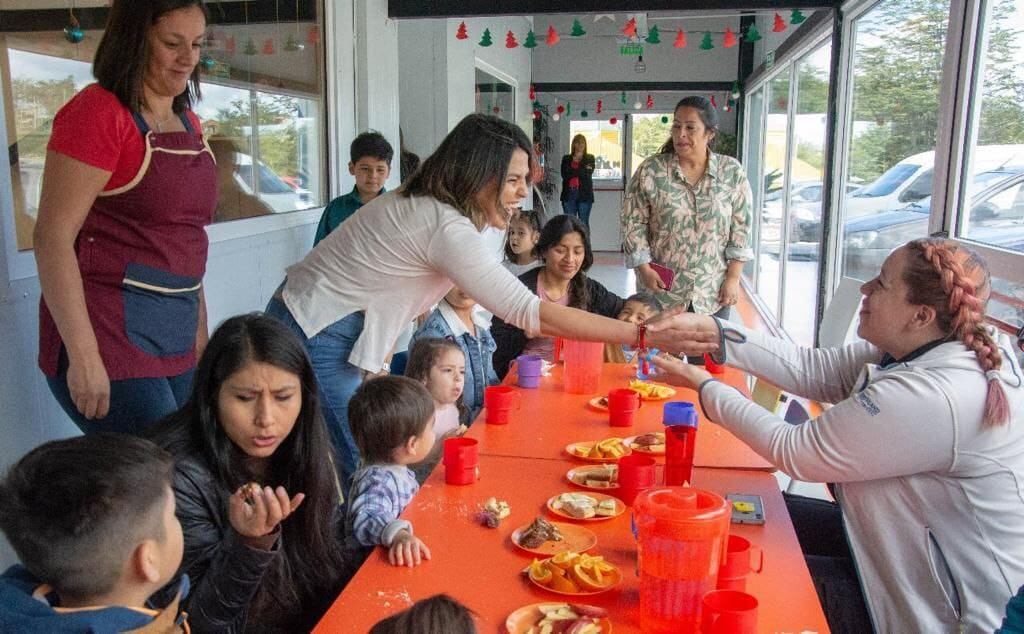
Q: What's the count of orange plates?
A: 9